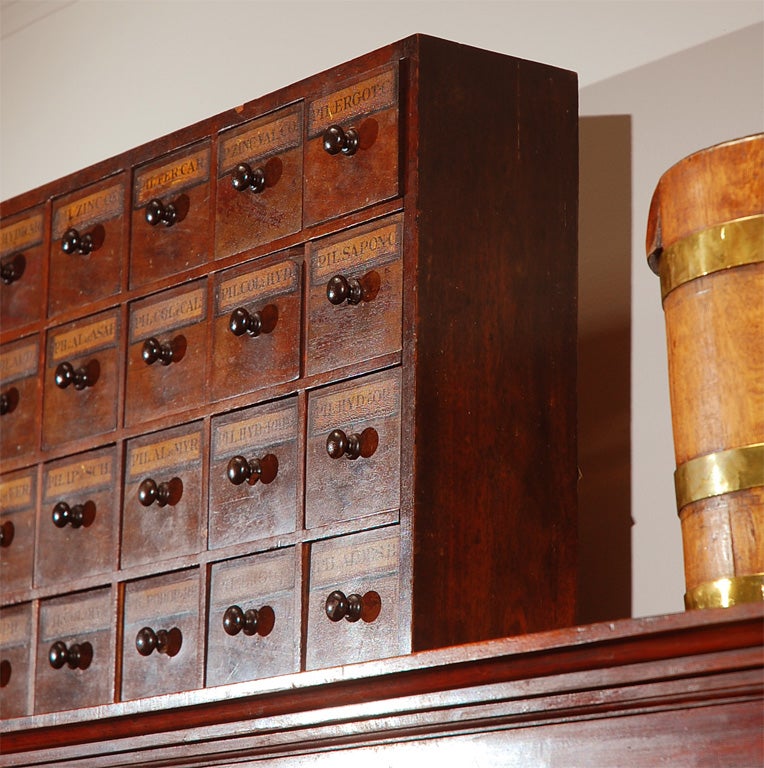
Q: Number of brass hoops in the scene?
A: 3